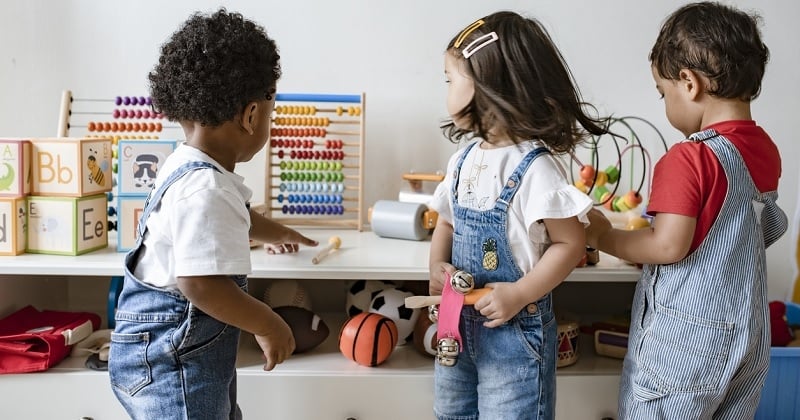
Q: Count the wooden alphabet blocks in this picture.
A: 6